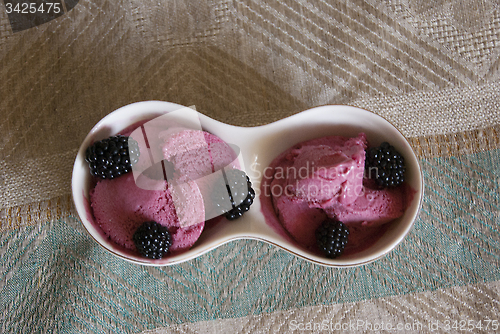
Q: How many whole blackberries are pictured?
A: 5